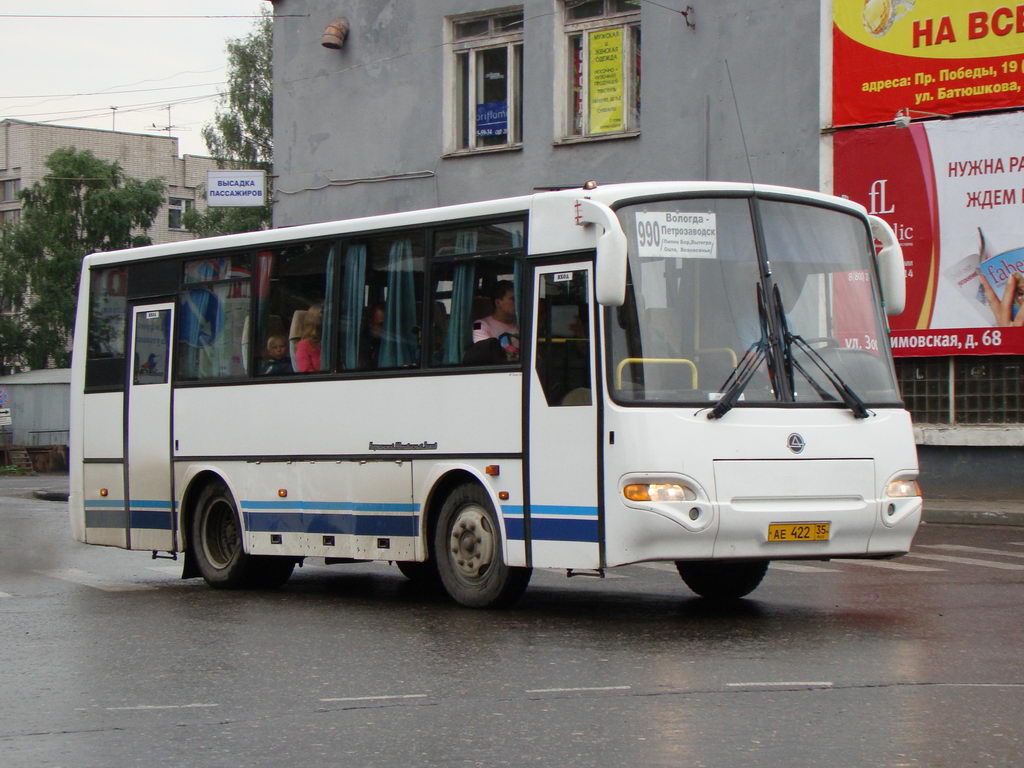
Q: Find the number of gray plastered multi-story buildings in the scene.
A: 1